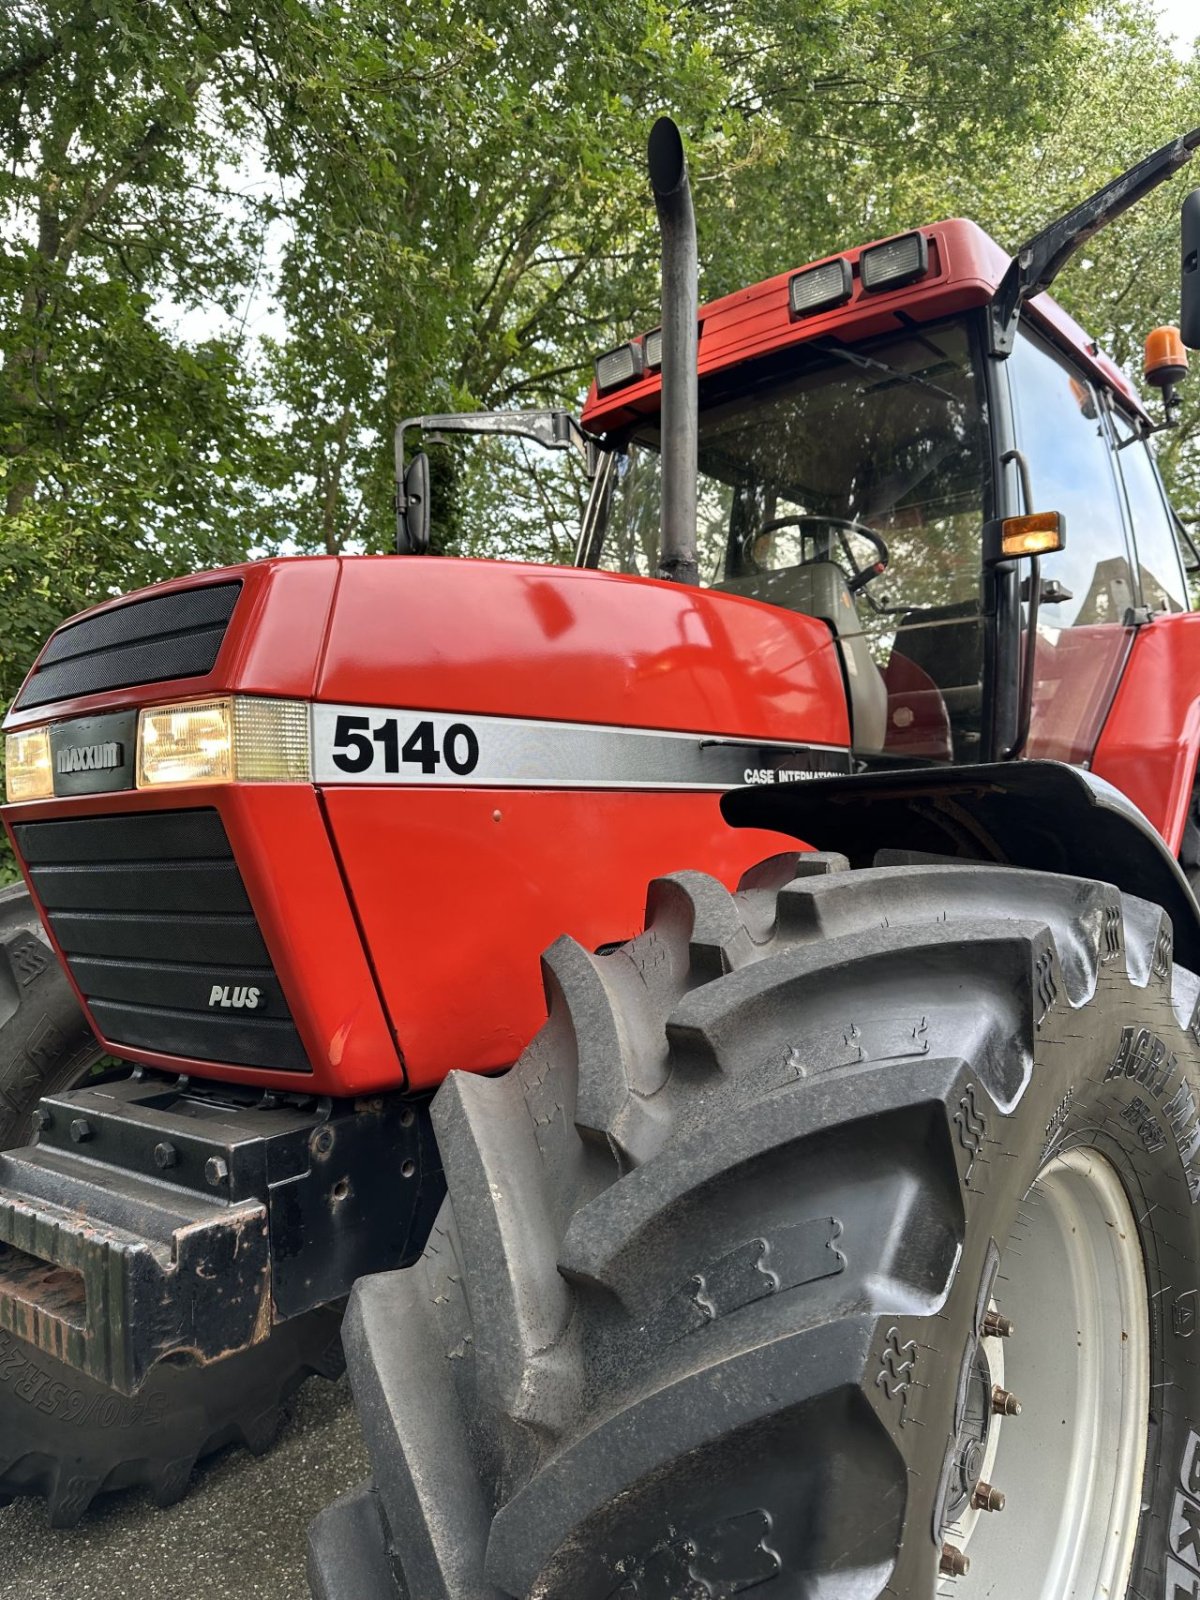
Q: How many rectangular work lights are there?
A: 4